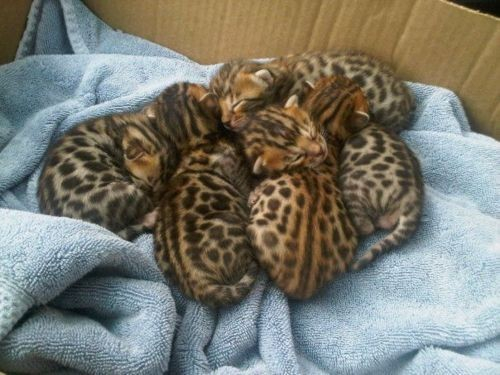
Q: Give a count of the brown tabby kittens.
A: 5